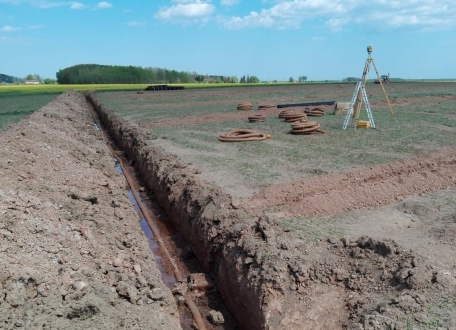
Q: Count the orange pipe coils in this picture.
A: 7